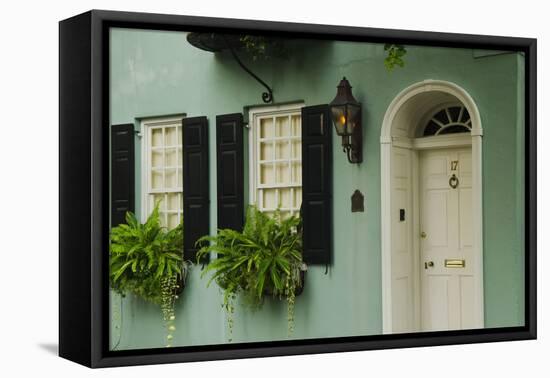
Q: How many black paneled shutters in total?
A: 4